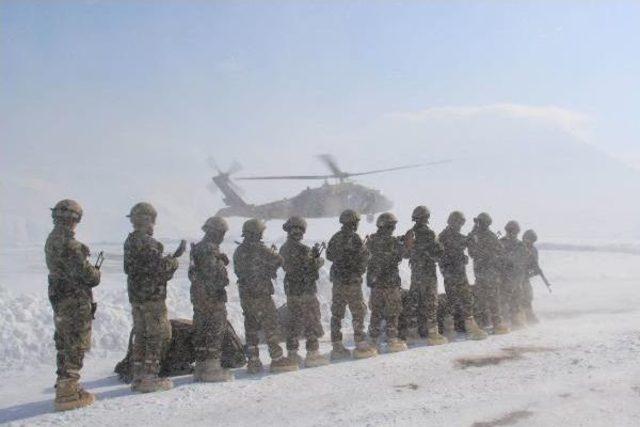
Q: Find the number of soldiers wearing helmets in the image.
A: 12